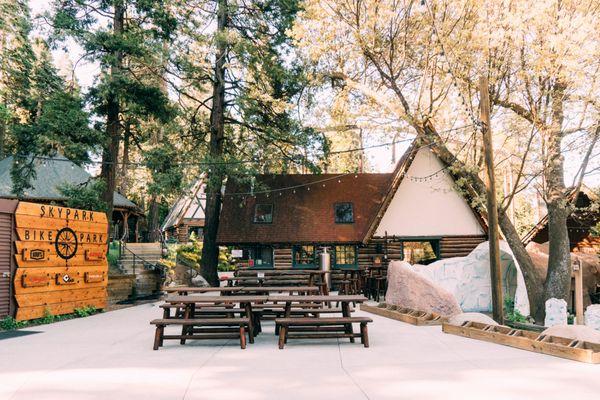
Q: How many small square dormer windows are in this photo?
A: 2